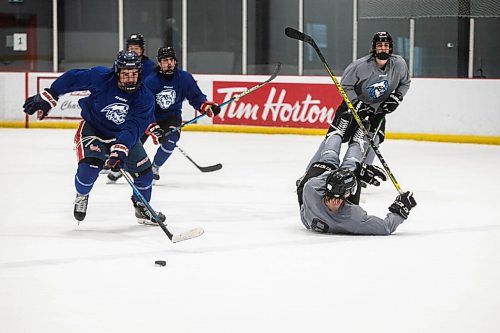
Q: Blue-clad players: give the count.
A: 3